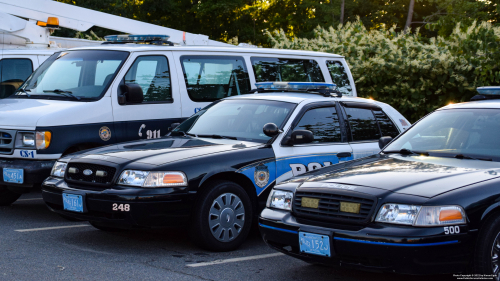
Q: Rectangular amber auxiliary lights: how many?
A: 2